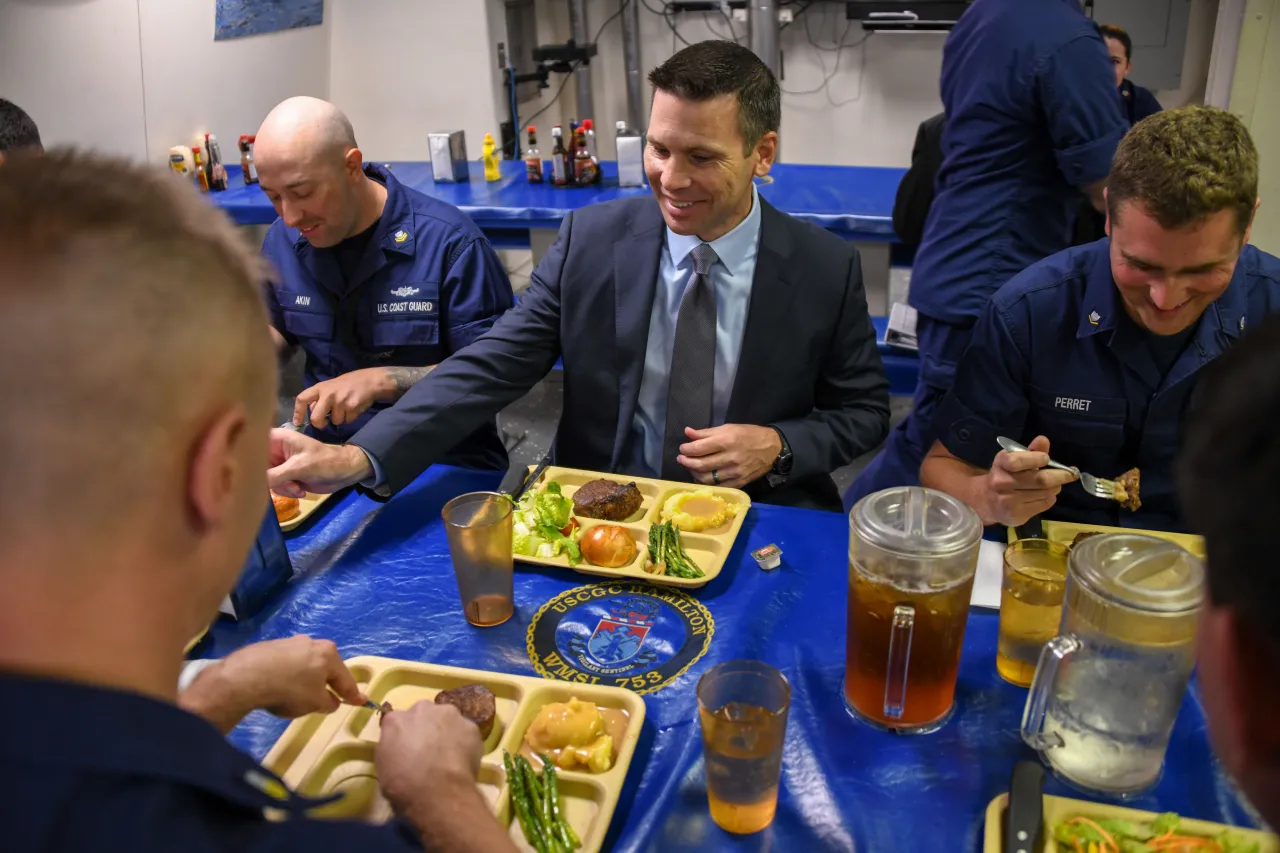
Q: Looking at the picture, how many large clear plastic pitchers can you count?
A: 2